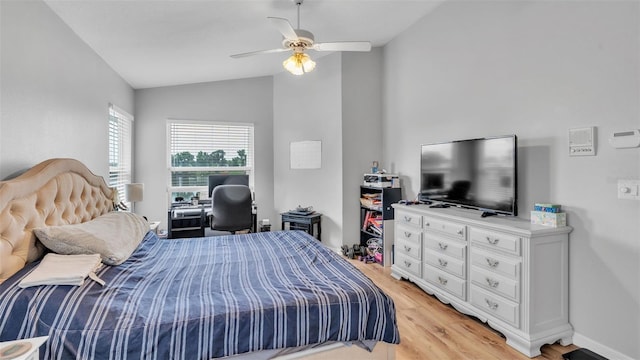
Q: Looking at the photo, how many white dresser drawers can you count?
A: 12